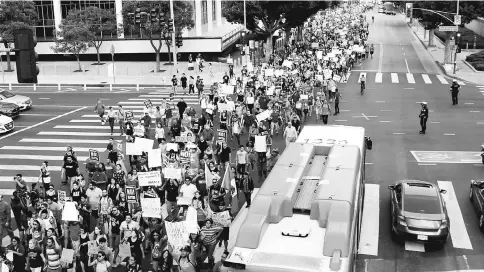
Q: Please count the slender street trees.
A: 5